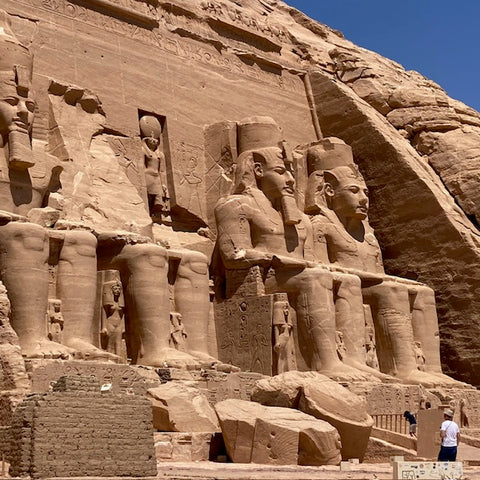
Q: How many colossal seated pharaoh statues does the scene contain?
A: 4